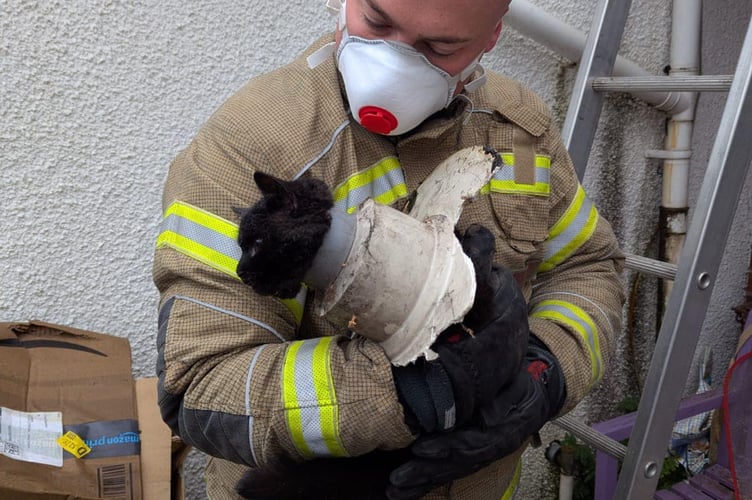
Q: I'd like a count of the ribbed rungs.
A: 3